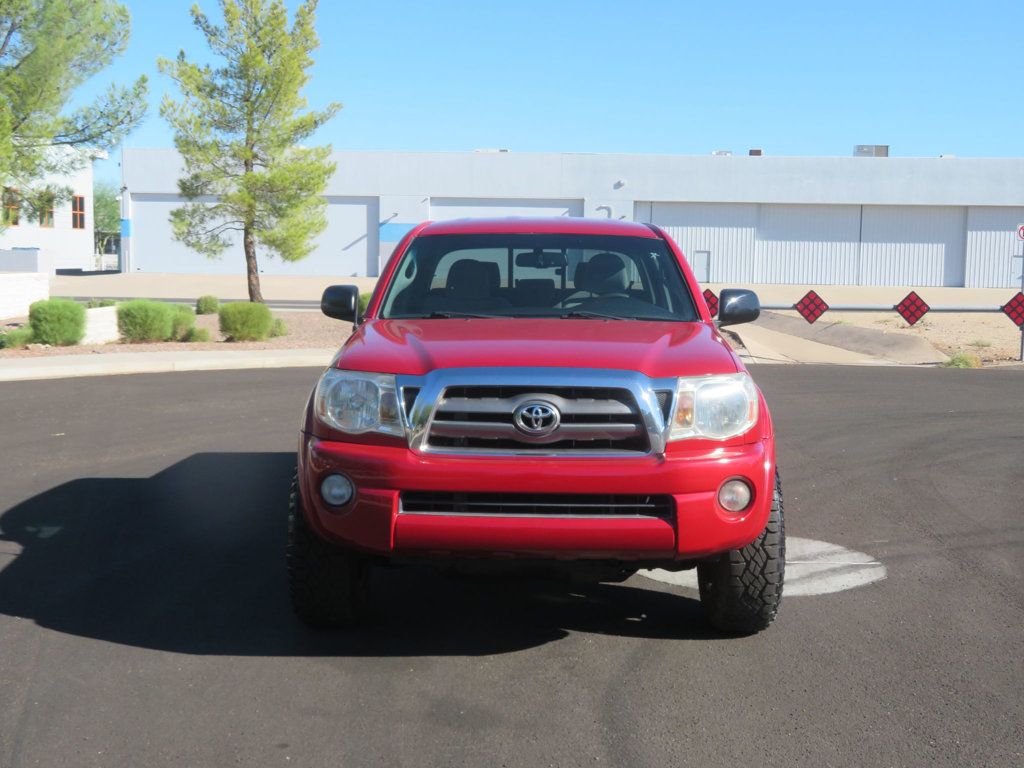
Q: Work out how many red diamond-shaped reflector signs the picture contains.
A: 4